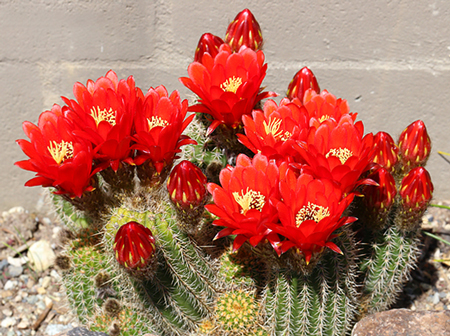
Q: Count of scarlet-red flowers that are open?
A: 9